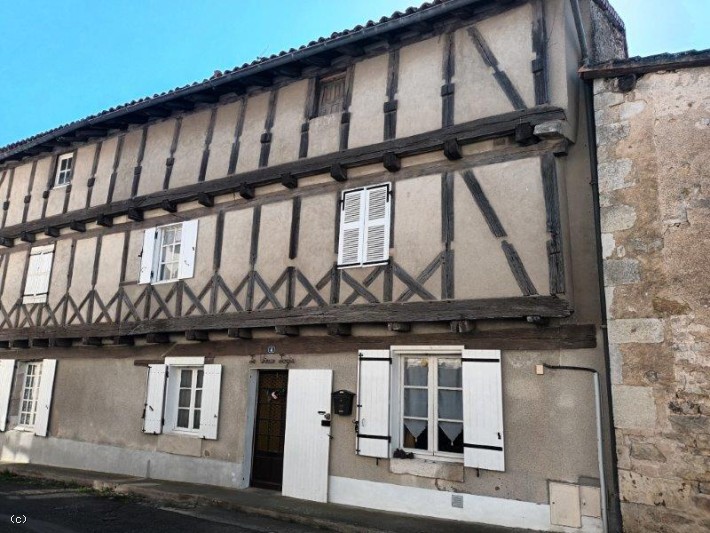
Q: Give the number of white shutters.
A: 12